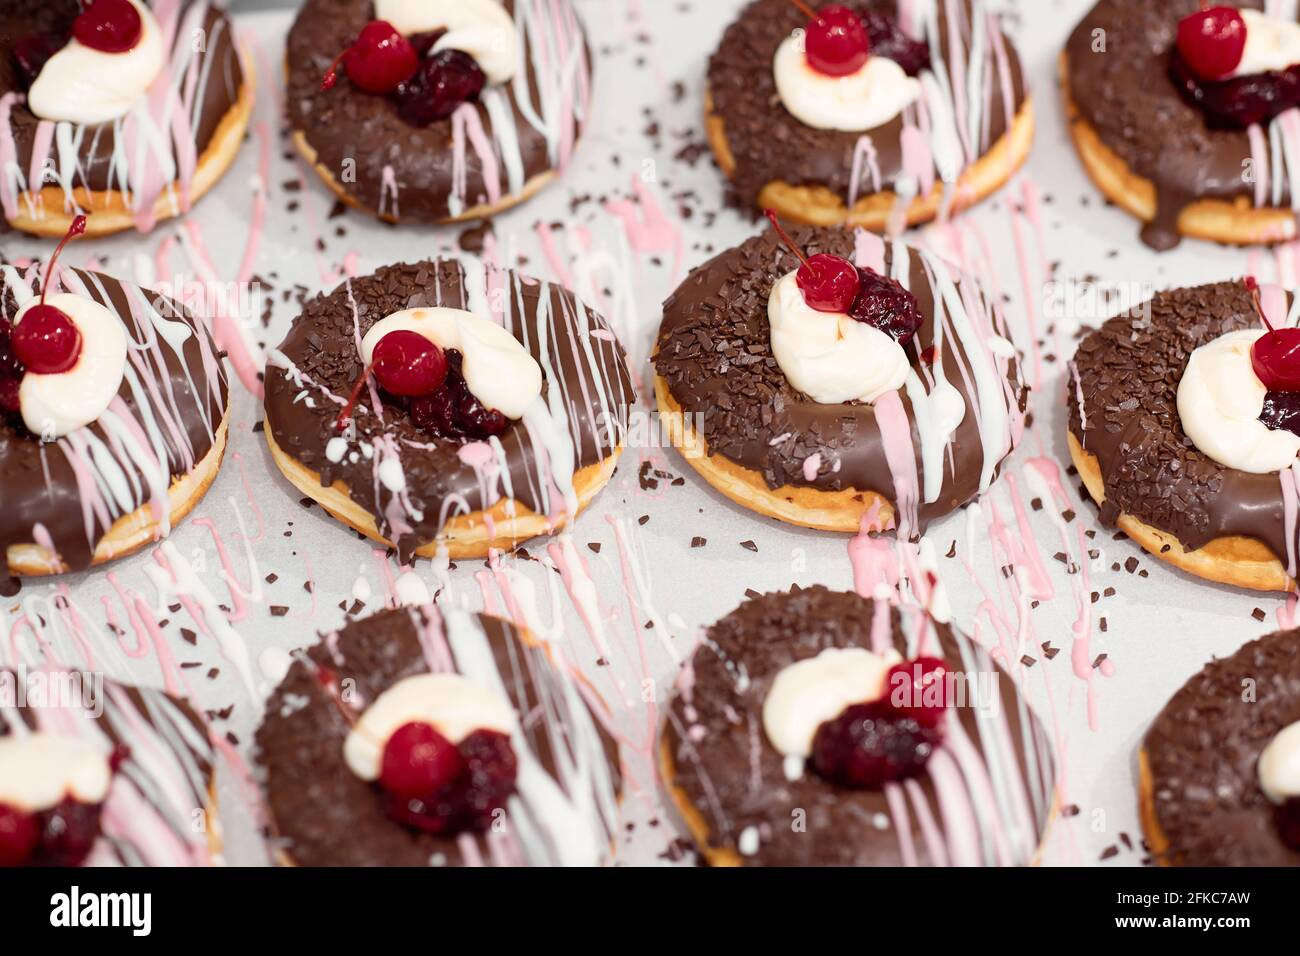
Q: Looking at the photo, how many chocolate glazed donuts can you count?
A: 12